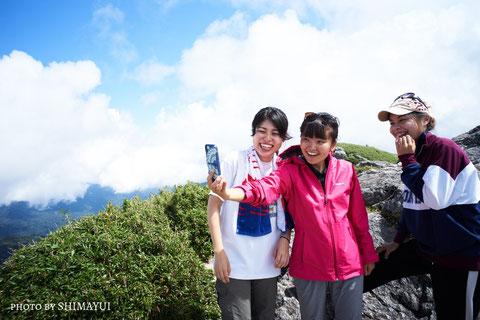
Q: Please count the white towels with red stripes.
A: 1